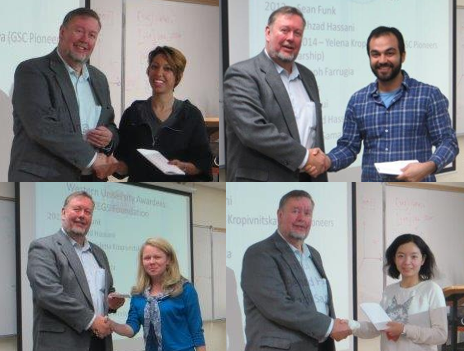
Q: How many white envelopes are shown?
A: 3